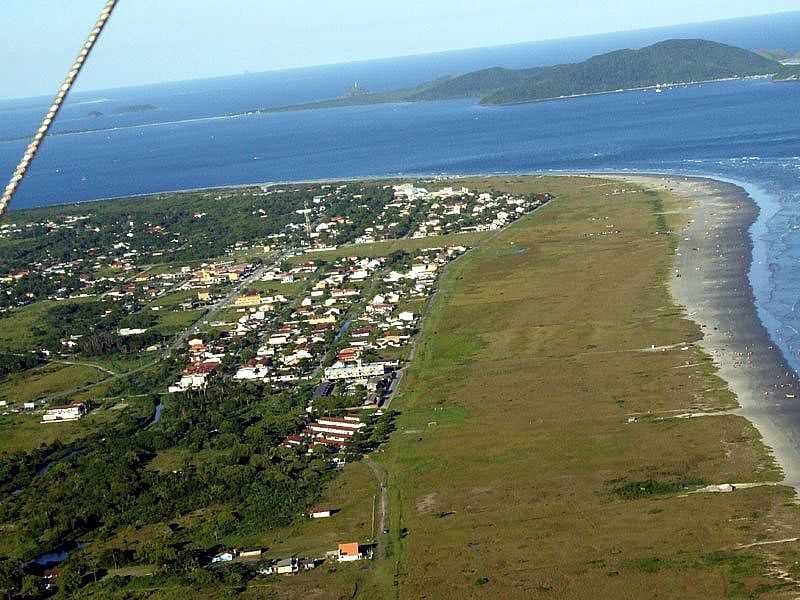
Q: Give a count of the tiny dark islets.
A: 2